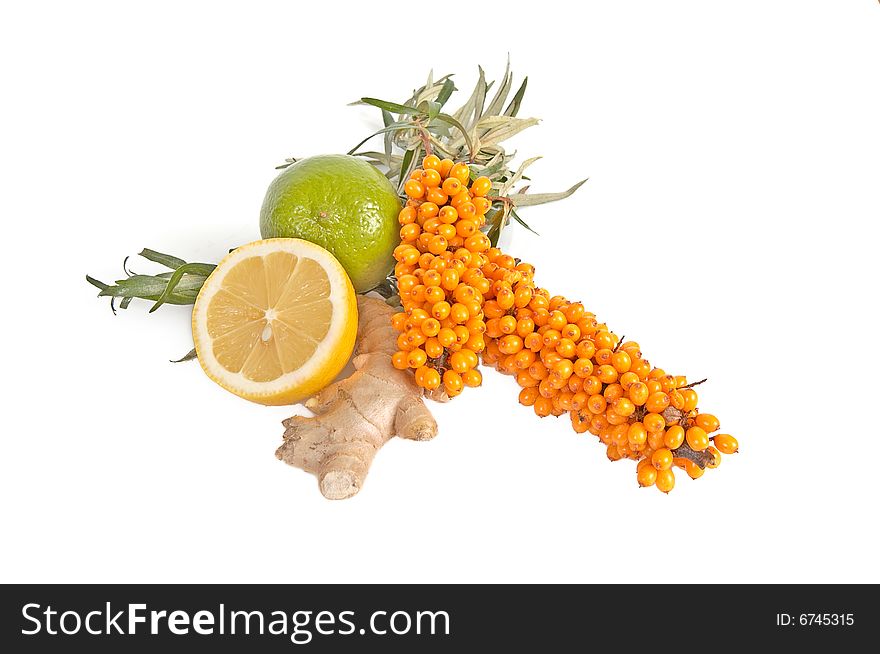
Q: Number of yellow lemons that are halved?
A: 1